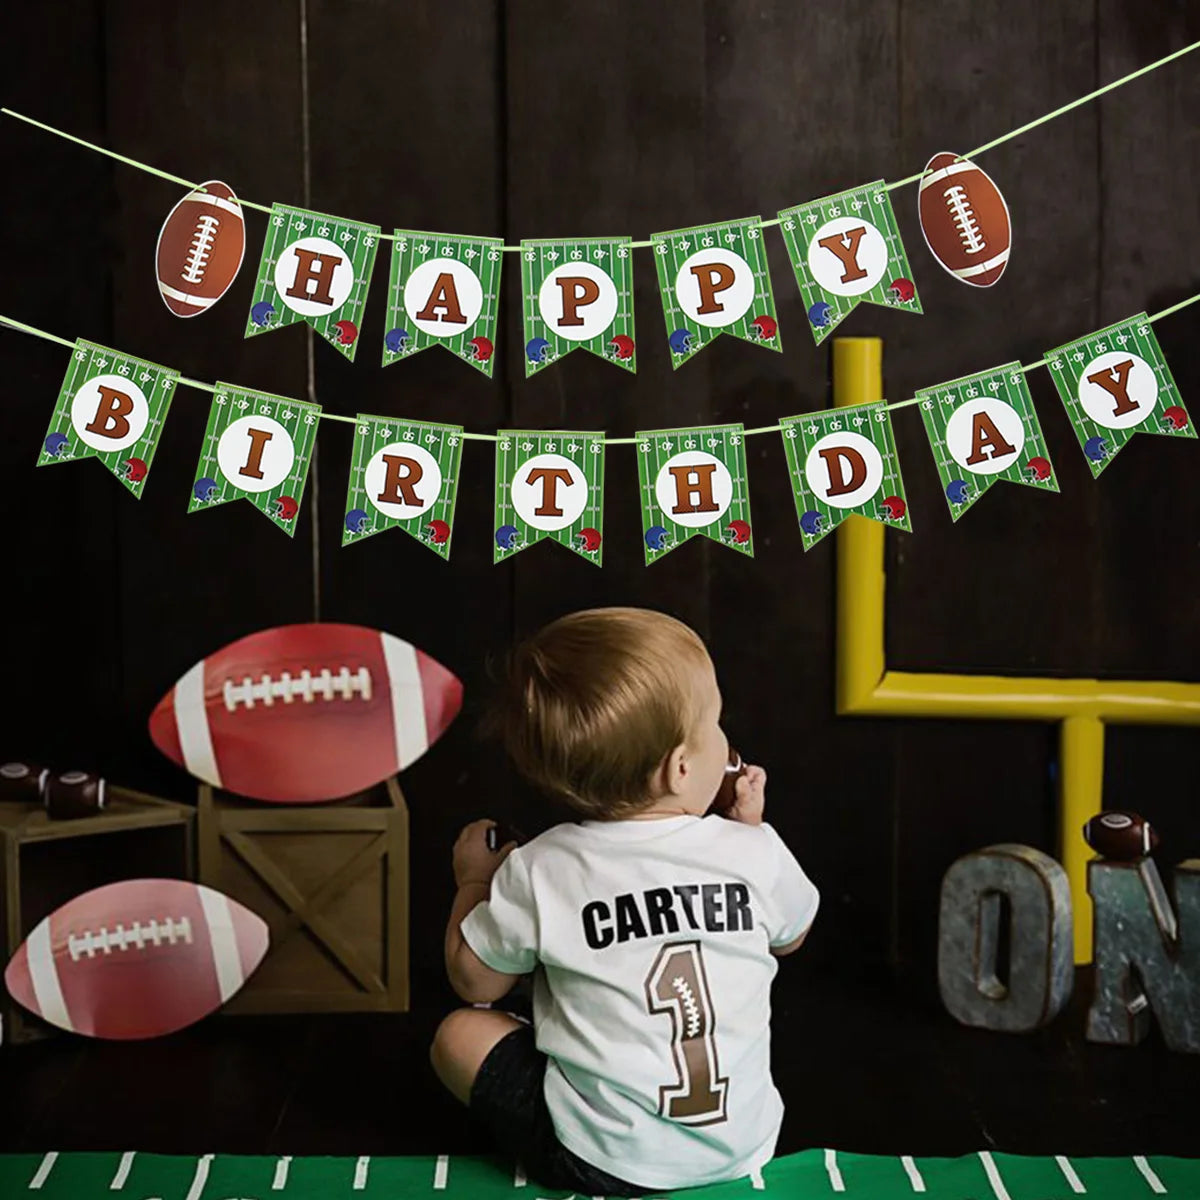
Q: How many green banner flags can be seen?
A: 13